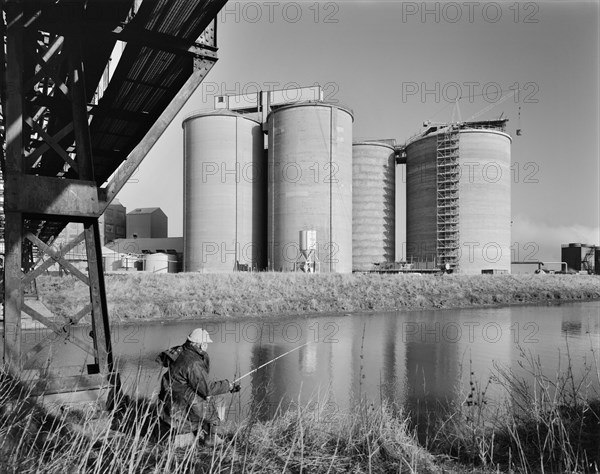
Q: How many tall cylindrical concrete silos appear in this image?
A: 4